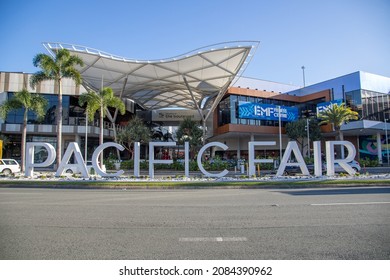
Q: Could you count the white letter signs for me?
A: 11